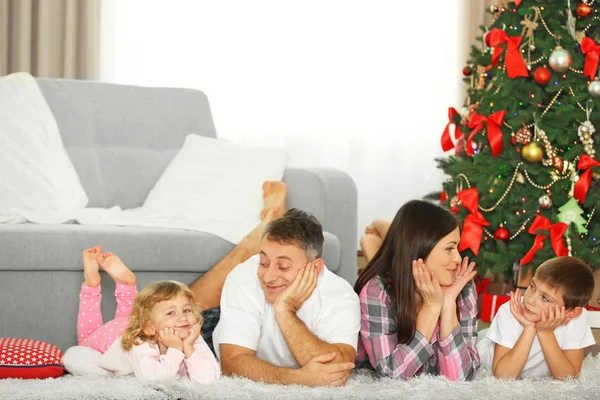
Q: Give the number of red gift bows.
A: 7